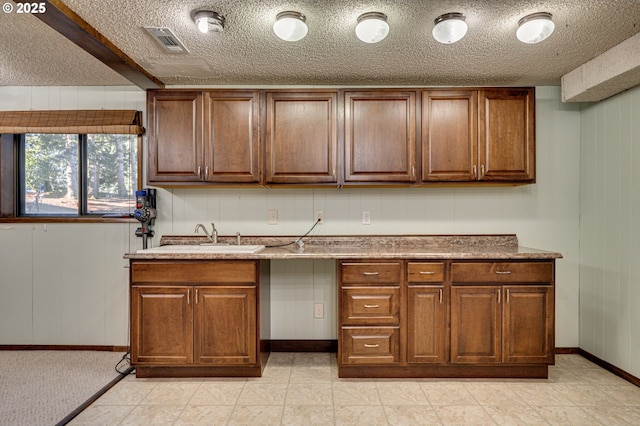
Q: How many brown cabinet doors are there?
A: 11